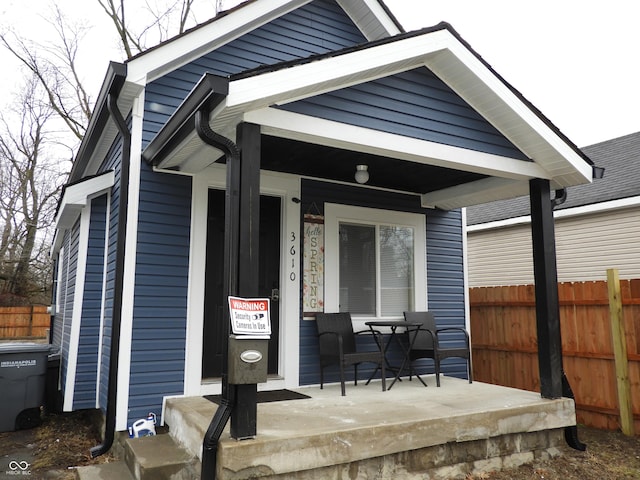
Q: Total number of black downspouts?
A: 3